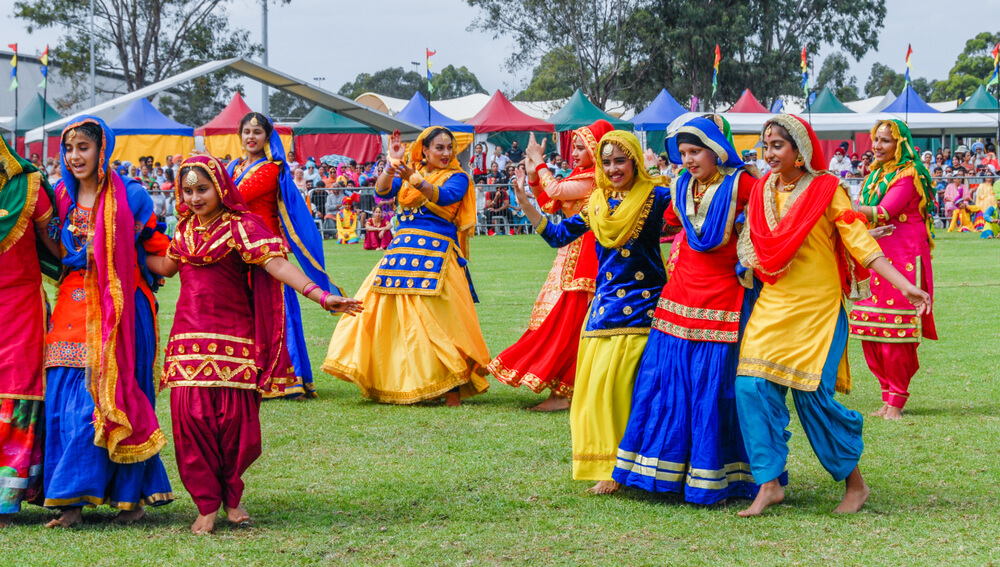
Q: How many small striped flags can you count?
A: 7